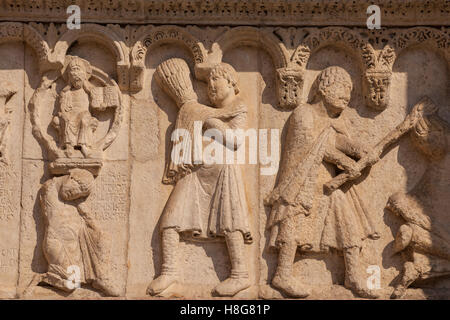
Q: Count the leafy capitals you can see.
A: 2